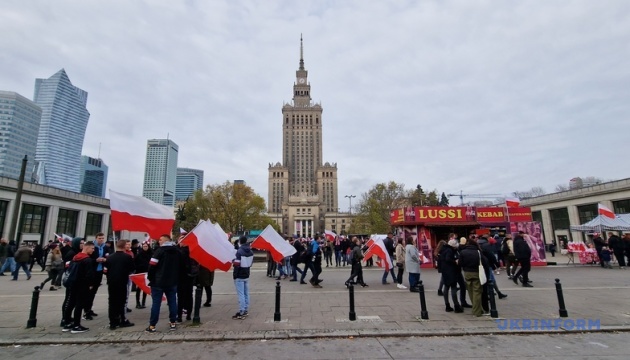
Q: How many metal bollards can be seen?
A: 7